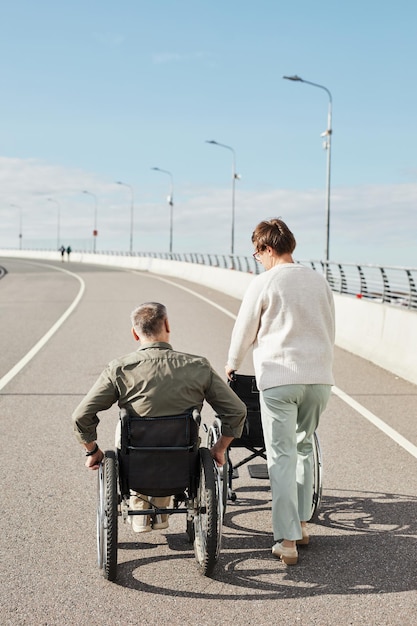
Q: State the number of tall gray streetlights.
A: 7